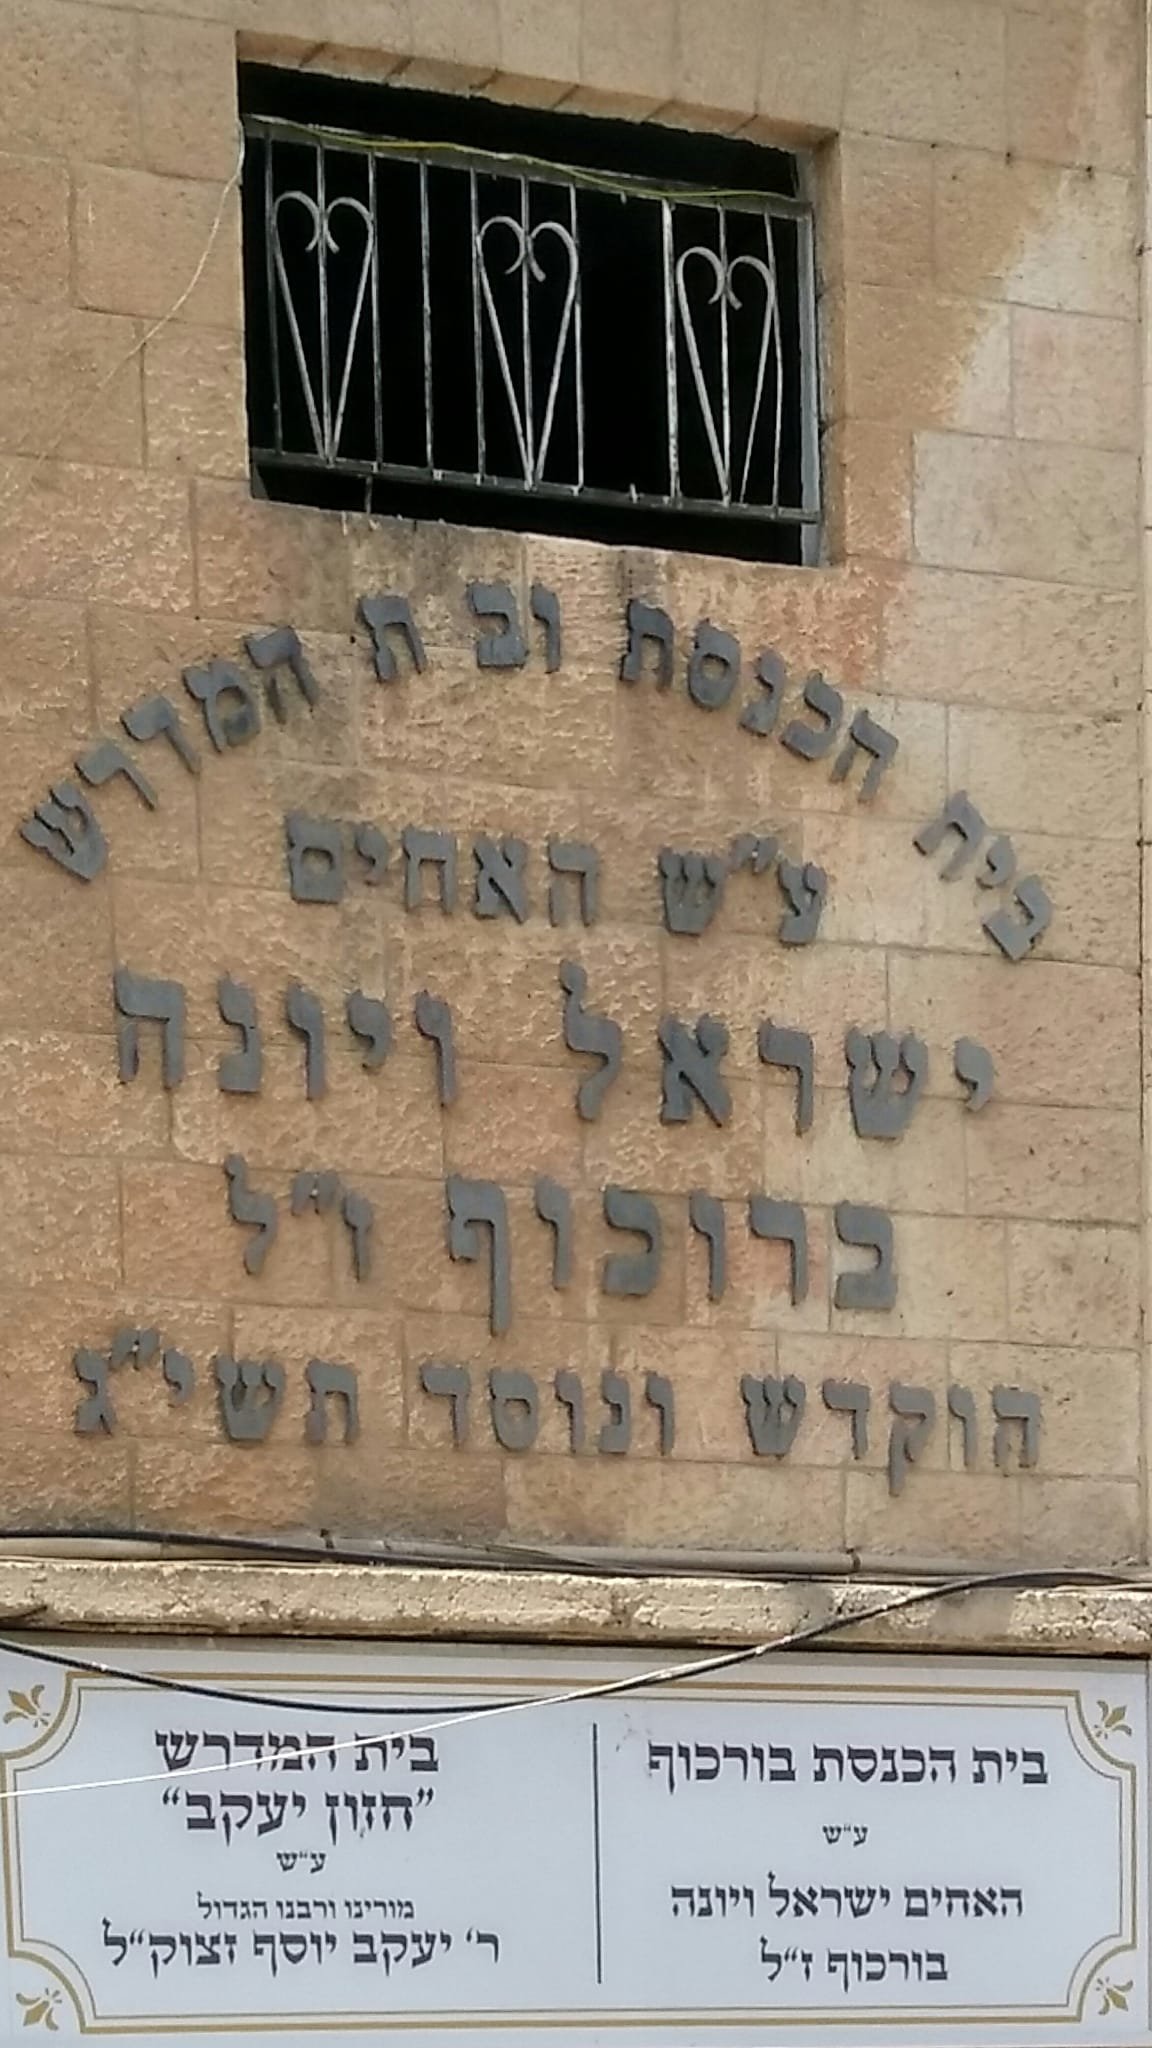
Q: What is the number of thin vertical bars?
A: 10